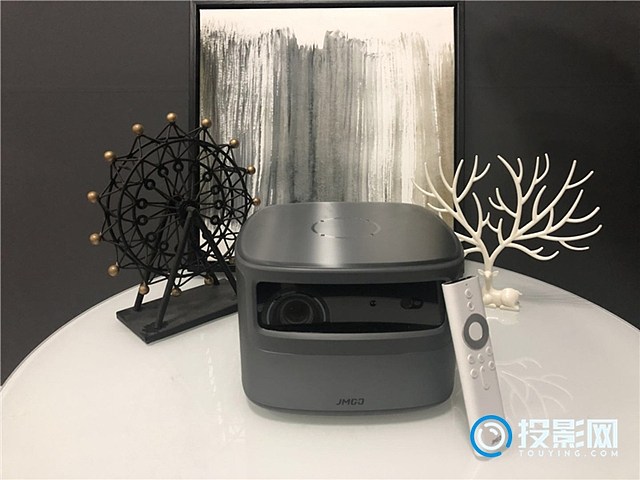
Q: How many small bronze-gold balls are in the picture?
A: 13